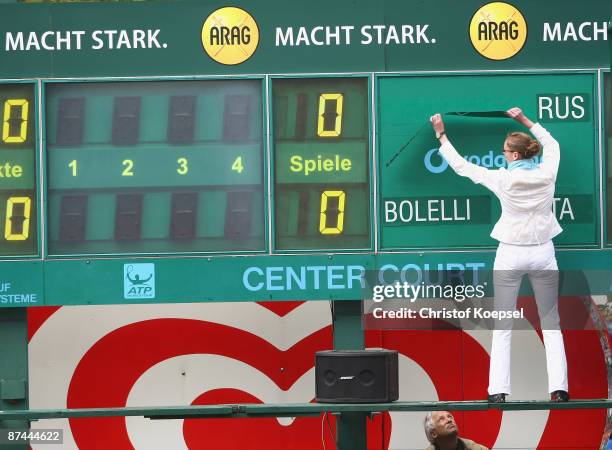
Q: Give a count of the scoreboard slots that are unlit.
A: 8